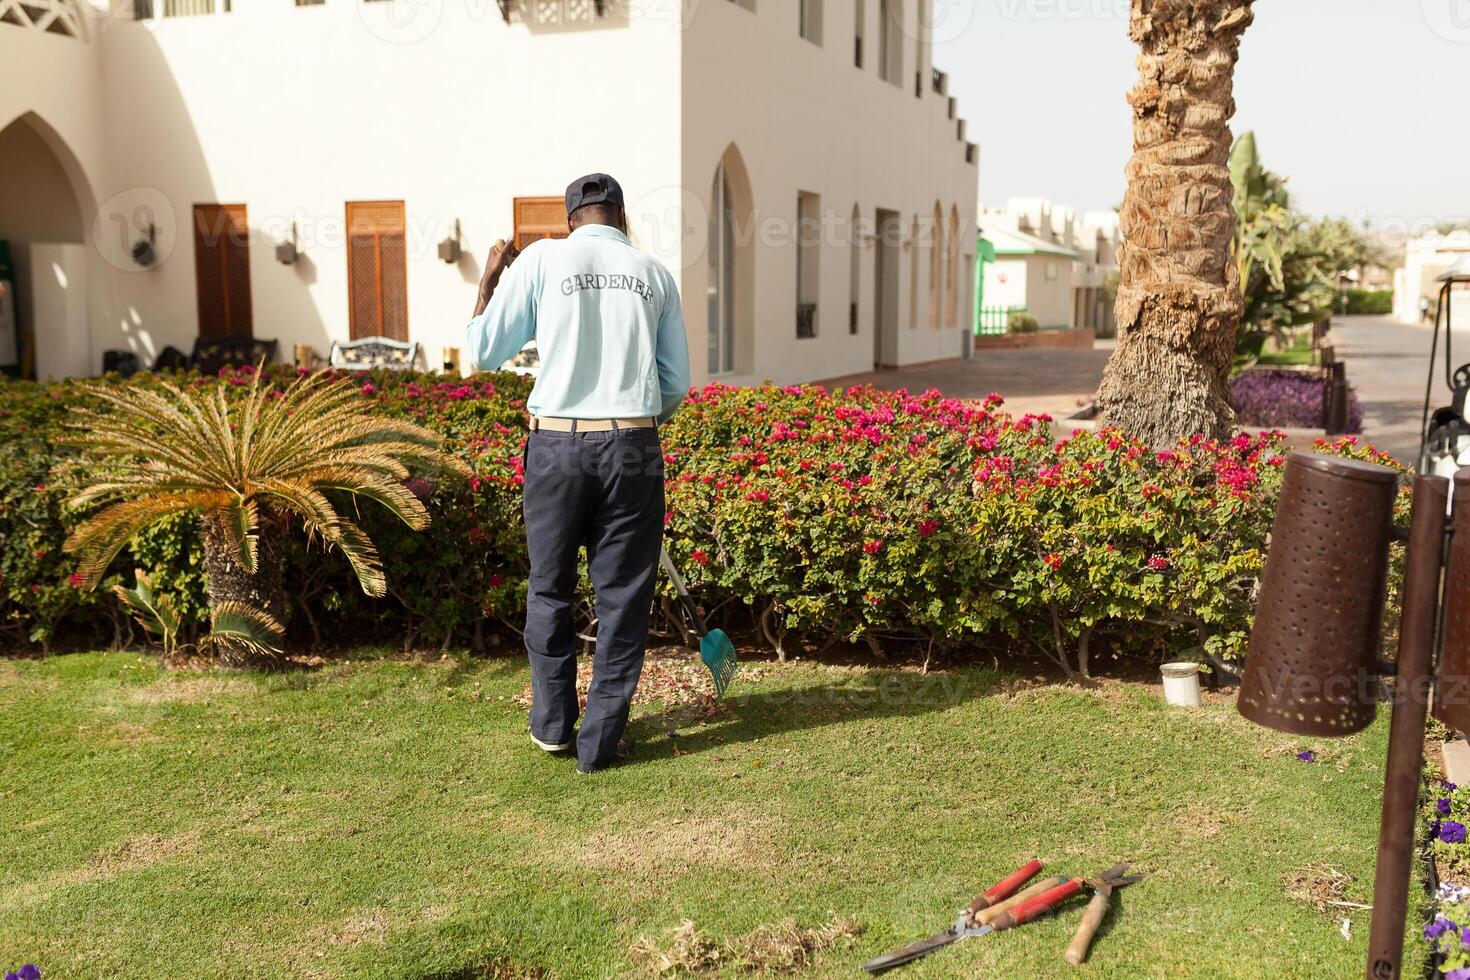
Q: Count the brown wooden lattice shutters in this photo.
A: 3